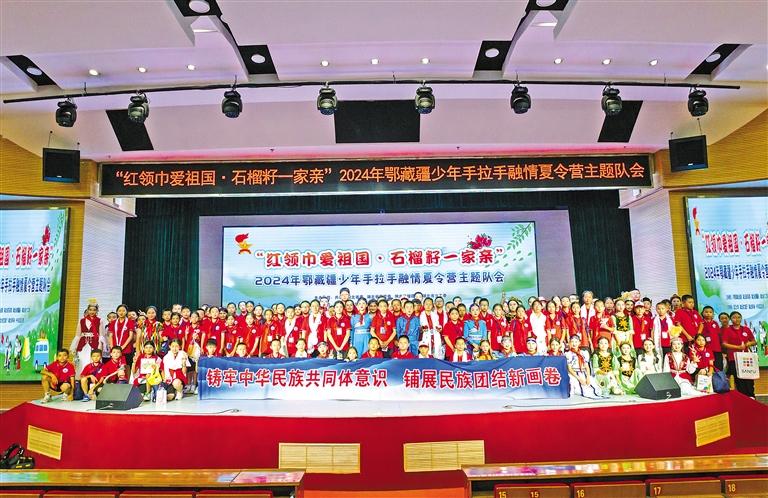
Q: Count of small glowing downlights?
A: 9